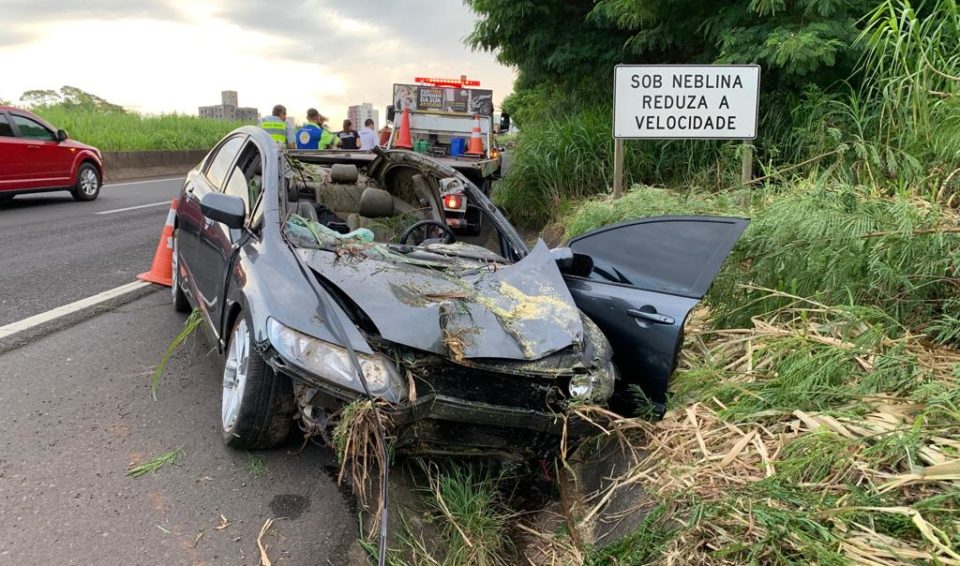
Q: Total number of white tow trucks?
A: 1